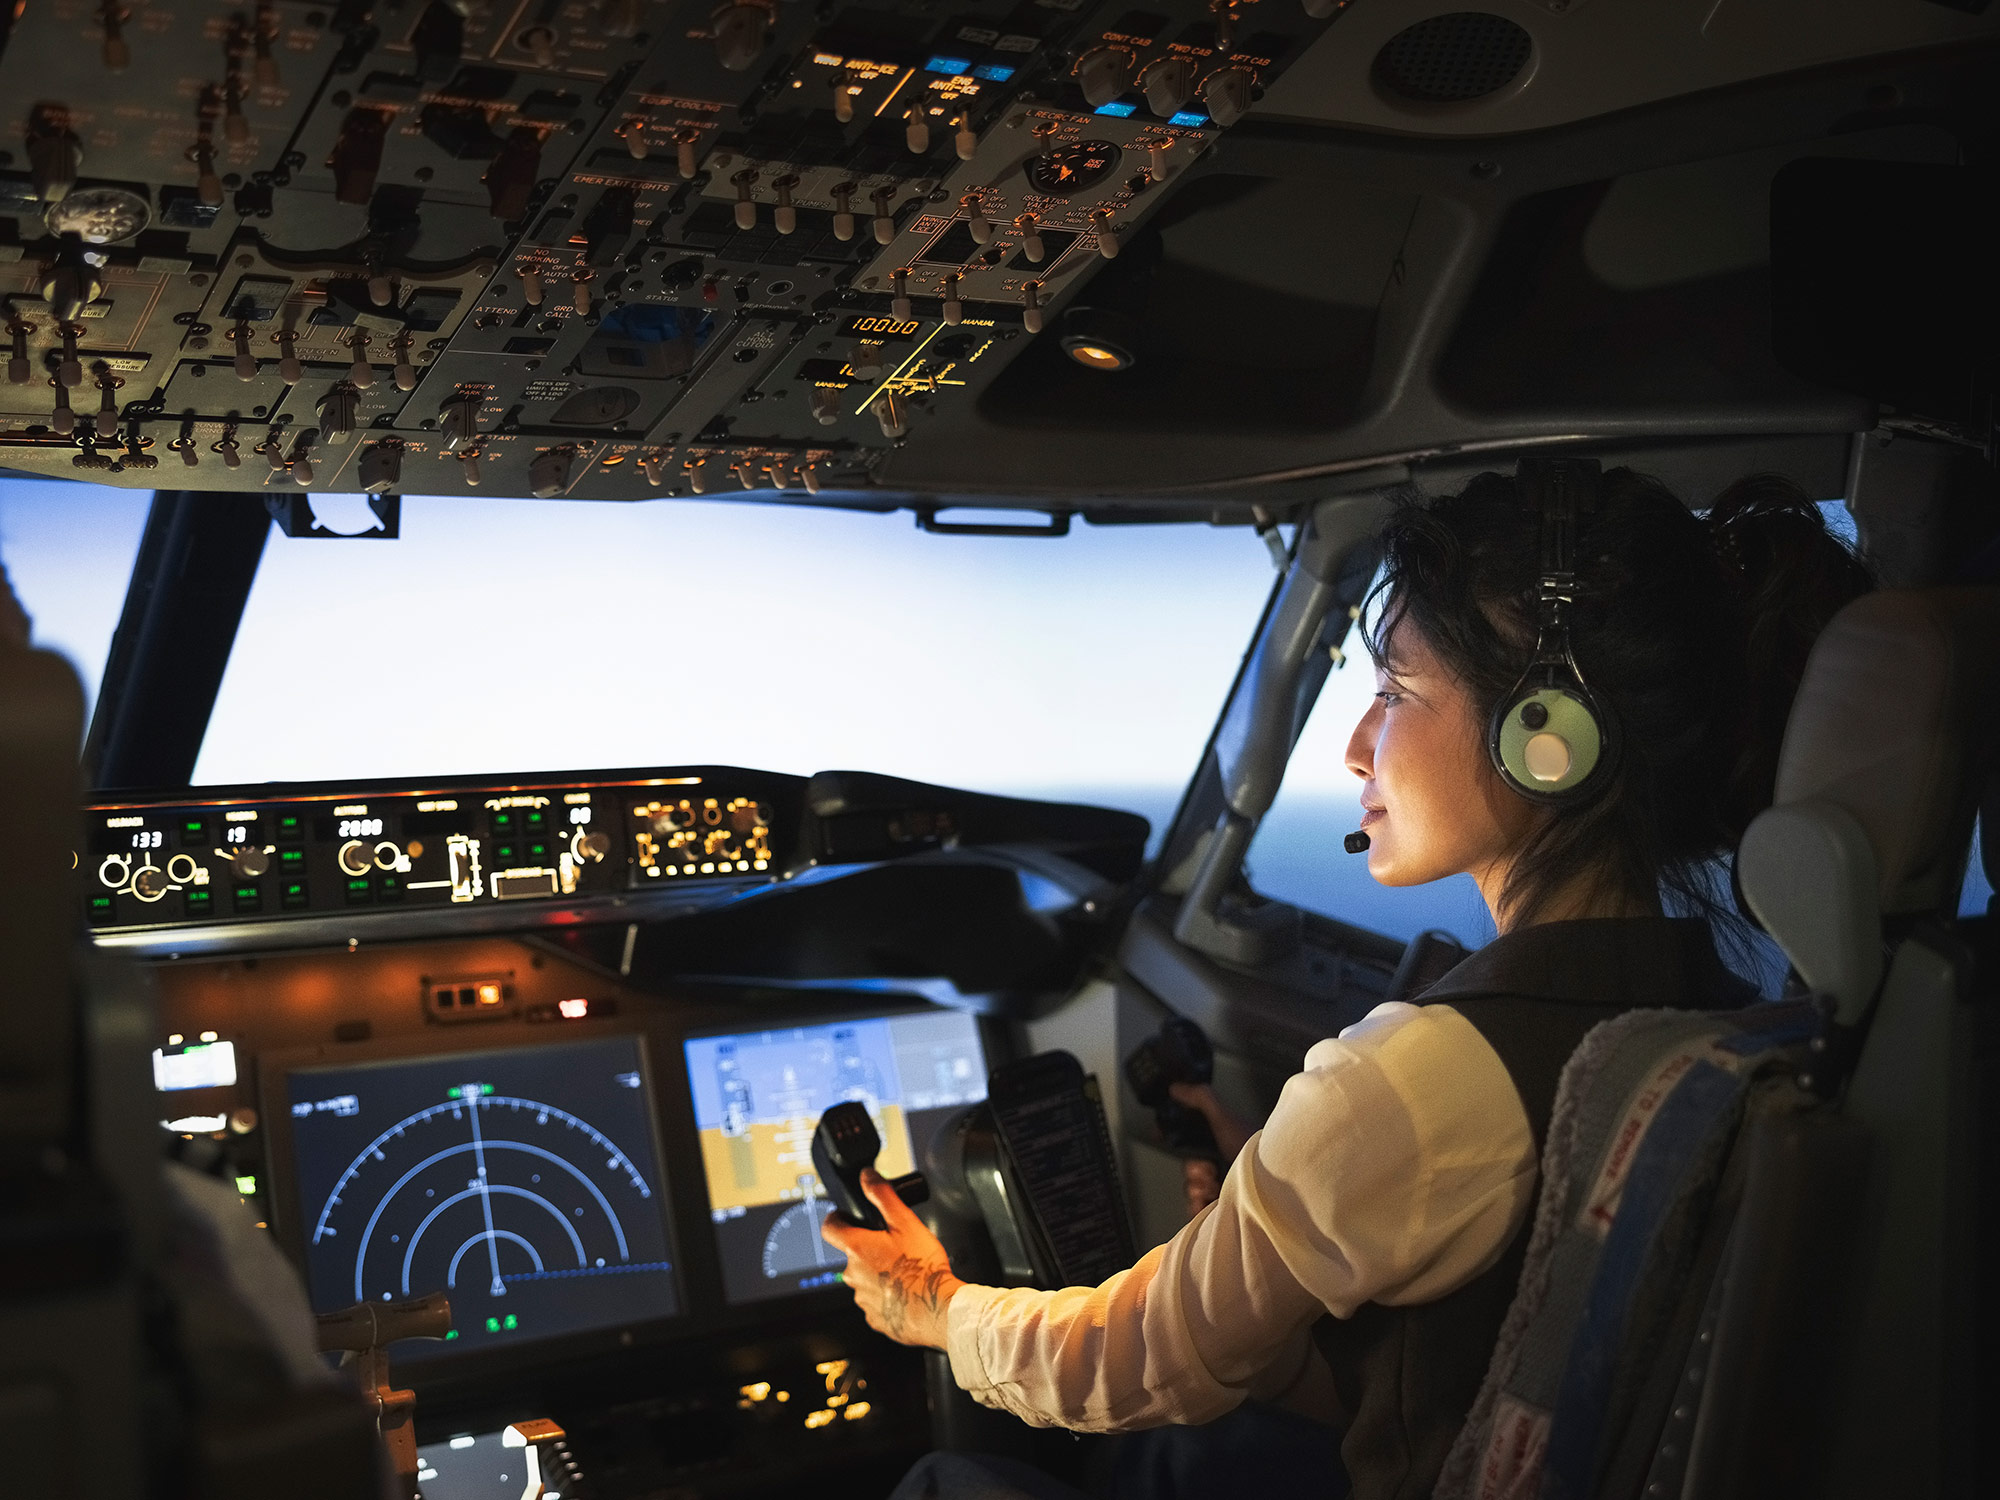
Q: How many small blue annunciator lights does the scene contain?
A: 4